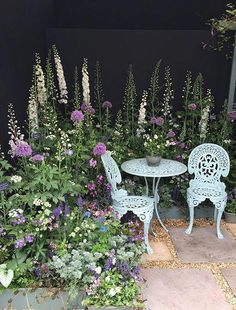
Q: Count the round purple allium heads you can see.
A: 12